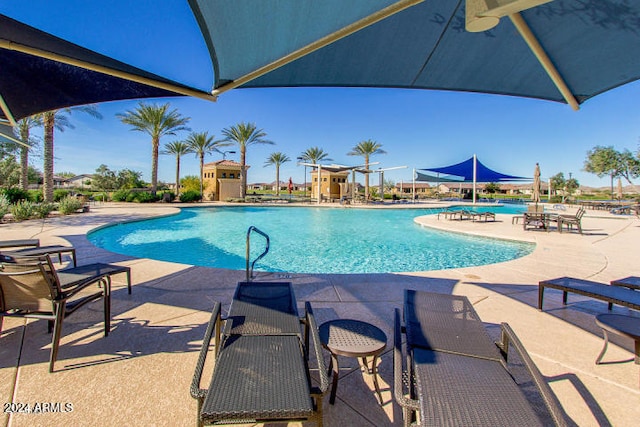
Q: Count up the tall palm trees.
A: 9